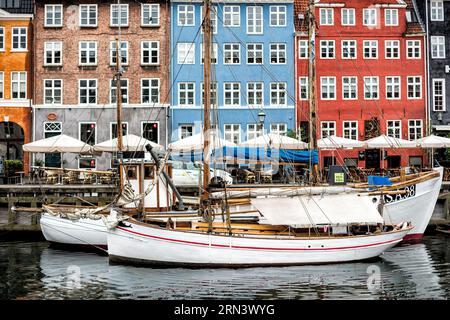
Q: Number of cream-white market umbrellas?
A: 7